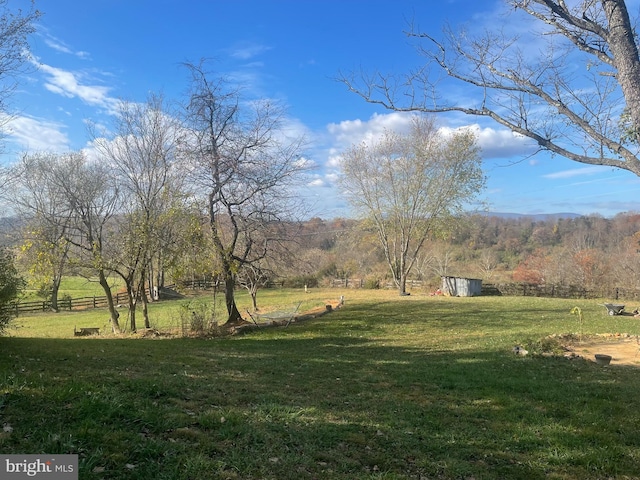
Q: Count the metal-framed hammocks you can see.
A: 1